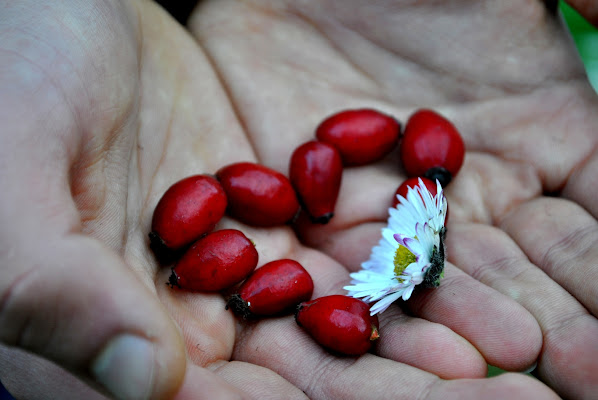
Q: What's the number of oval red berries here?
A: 9